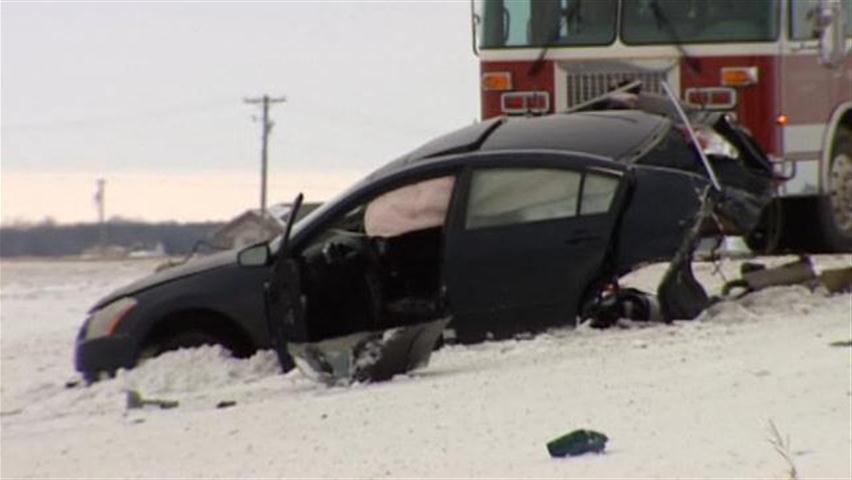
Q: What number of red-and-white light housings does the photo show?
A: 2